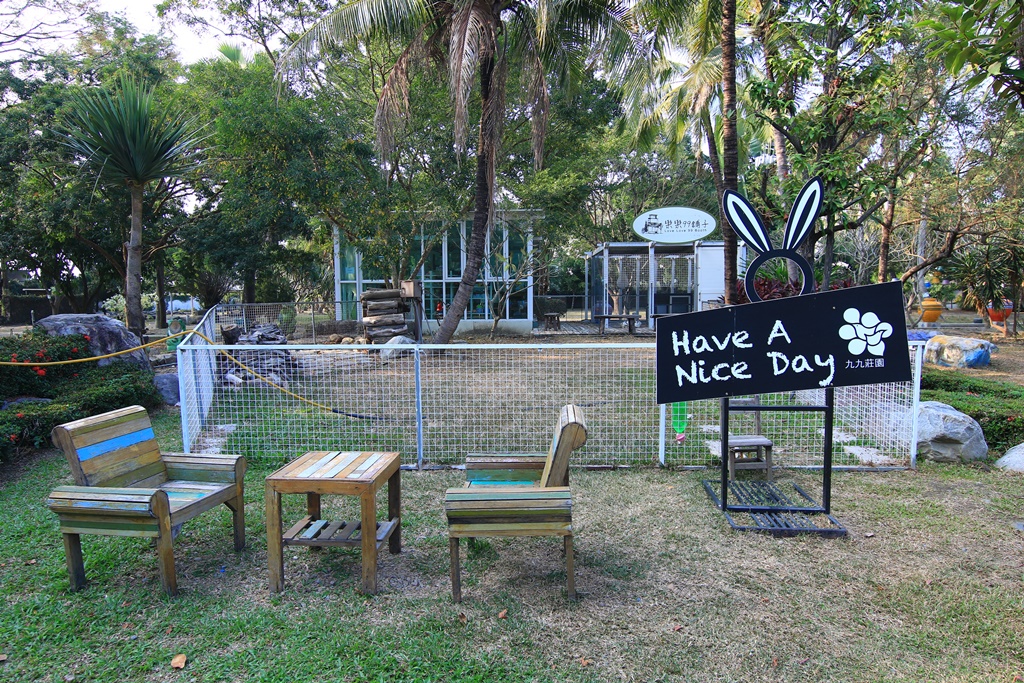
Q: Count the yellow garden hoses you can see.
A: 1